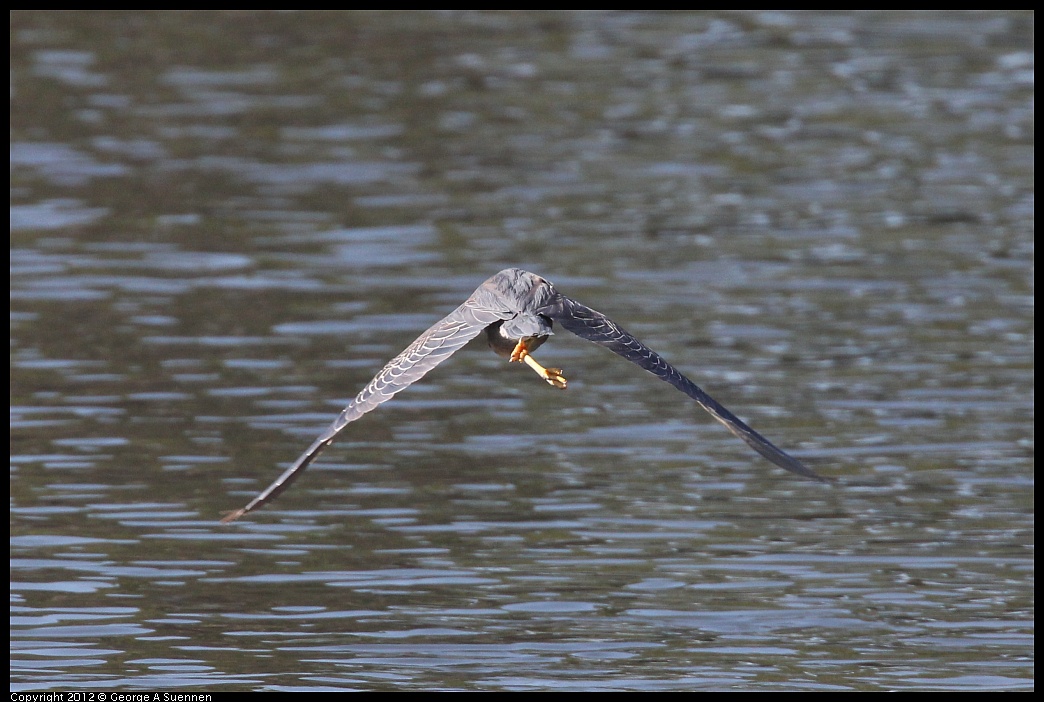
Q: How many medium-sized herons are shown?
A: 1